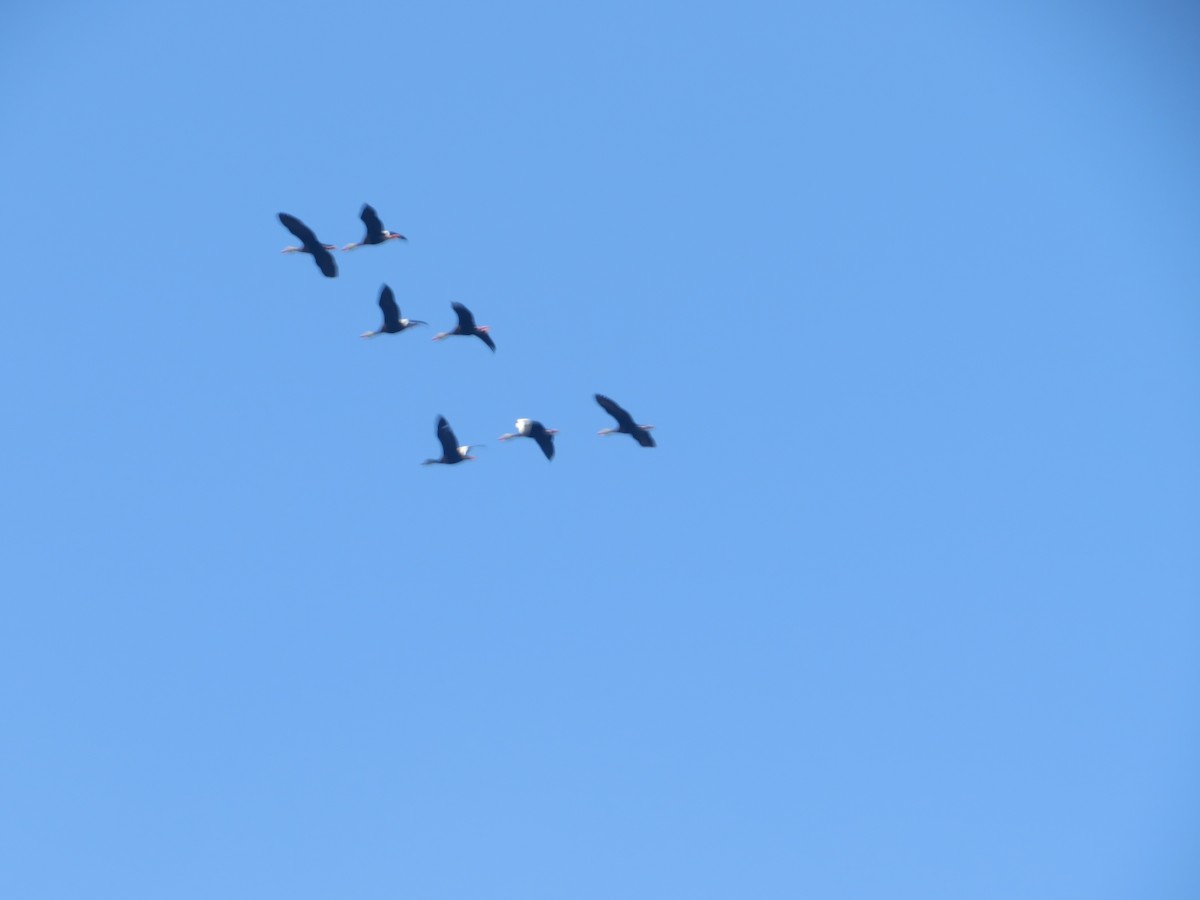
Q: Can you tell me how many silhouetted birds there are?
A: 7